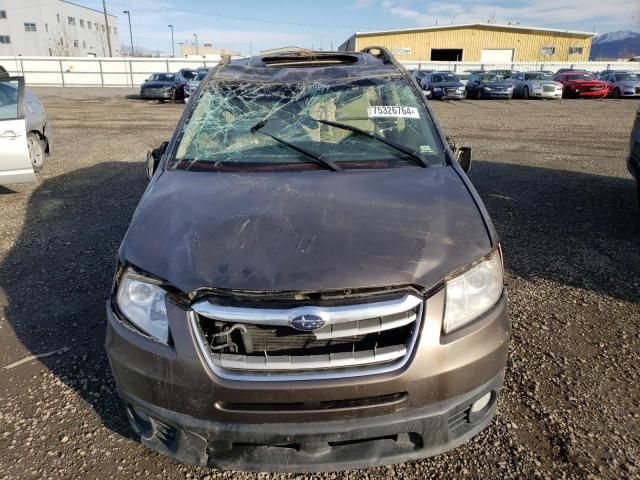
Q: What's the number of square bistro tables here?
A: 0